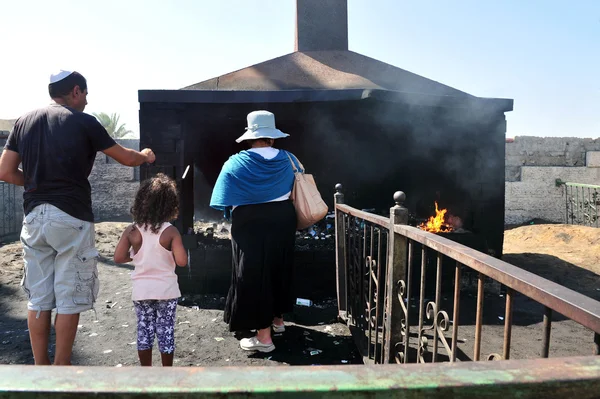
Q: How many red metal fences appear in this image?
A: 1